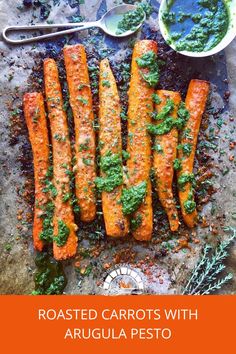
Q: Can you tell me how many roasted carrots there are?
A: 7